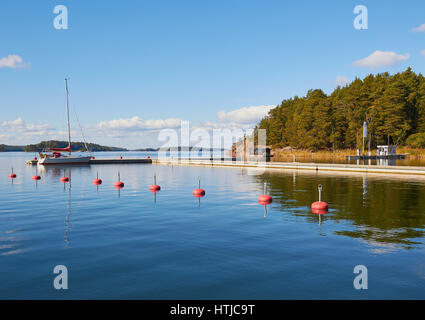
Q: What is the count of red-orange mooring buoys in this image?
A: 9